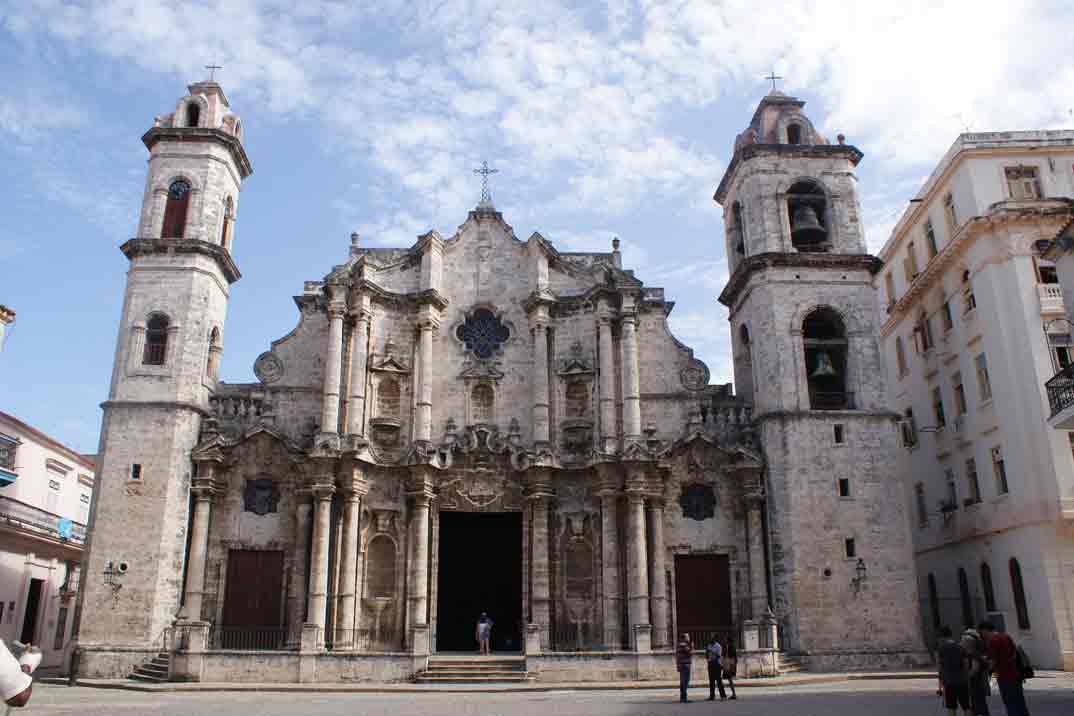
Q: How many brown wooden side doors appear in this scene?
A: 2